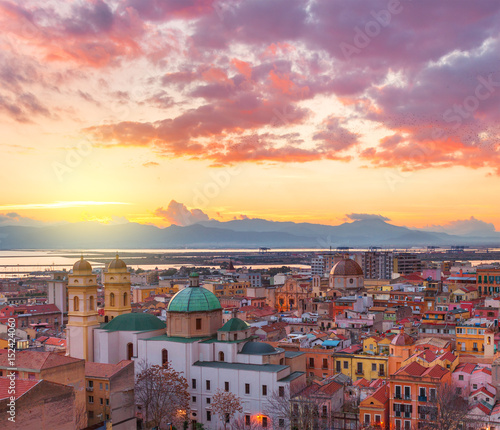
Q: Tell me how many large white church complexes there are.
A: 1